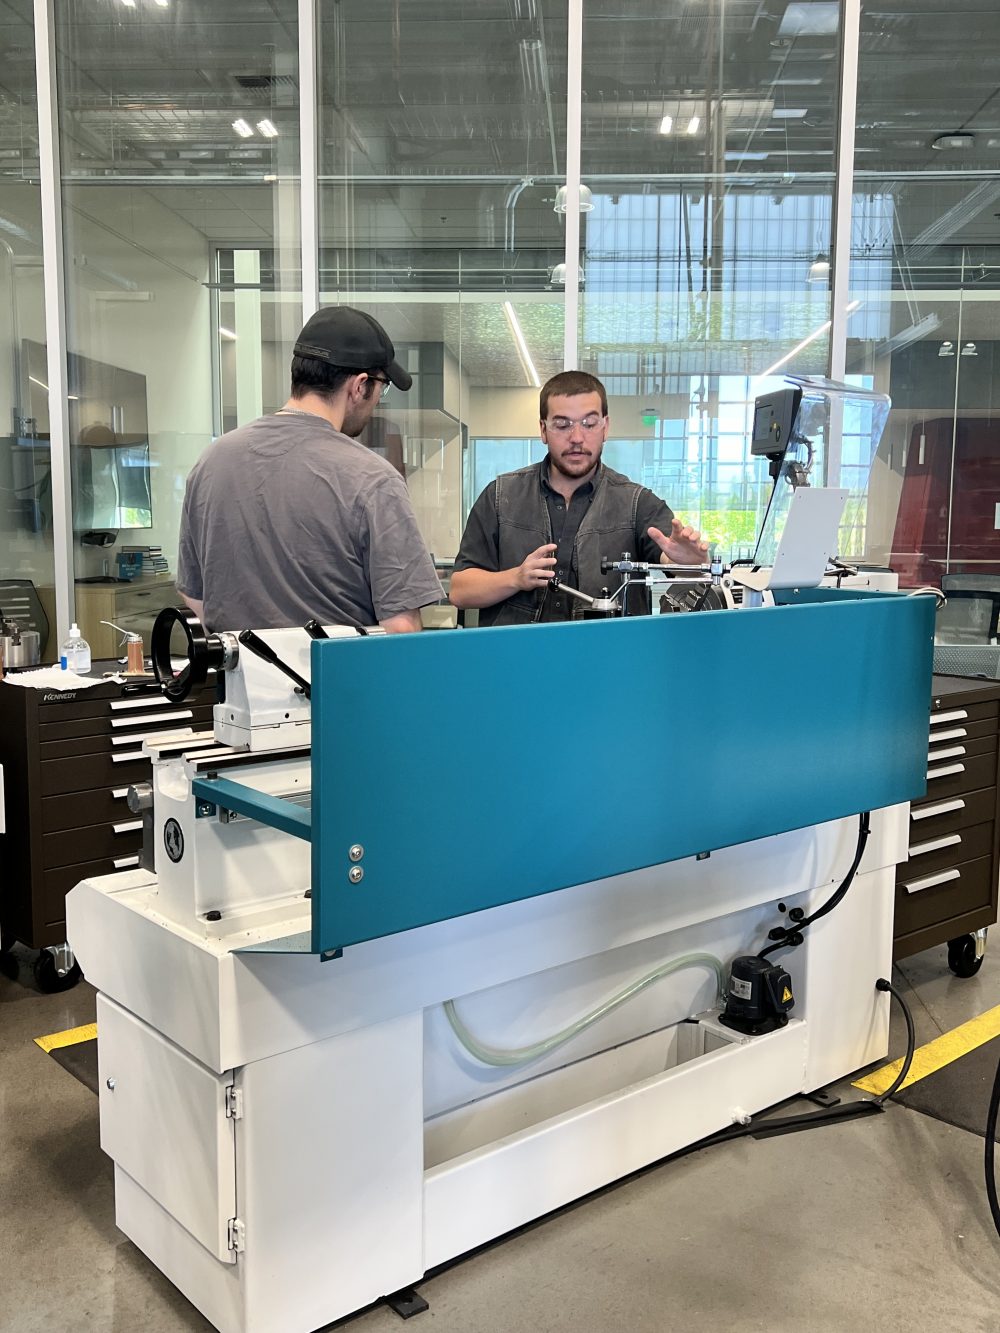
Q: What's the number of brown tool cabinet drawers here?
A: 14